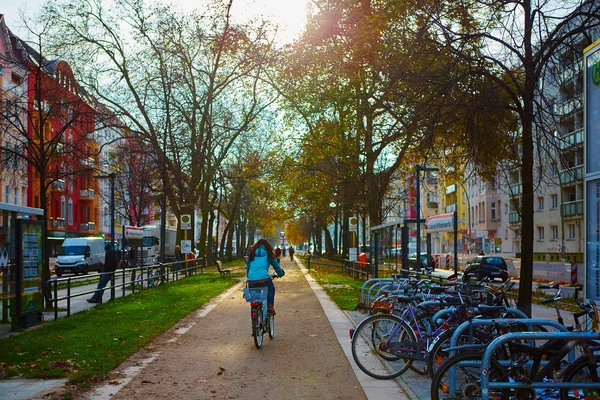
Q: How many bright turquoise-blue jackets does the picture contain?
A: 1